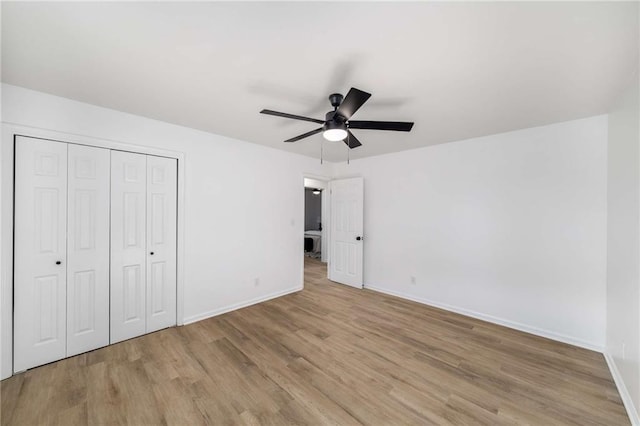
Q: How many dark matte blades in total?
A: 5